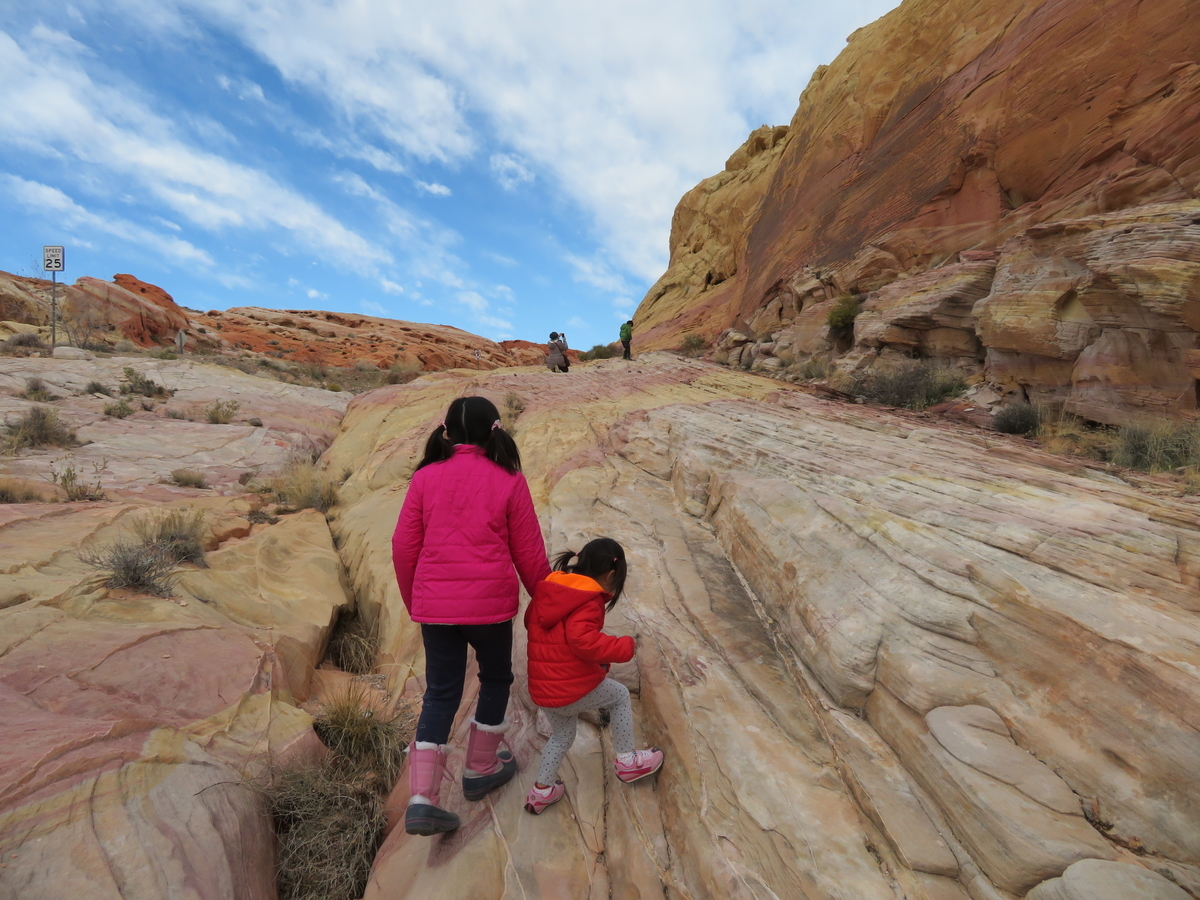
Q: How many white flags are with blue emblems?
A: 0